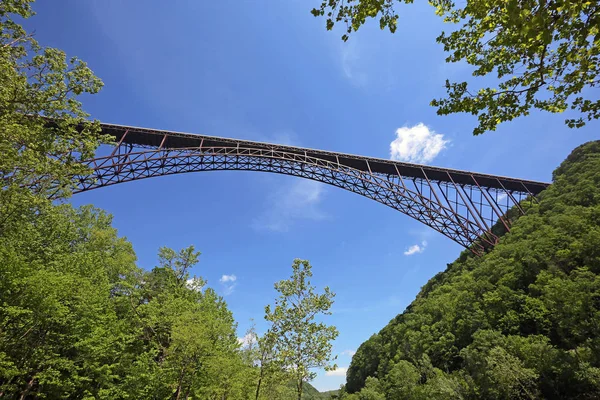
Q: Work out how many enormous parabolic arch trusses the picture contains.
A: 1